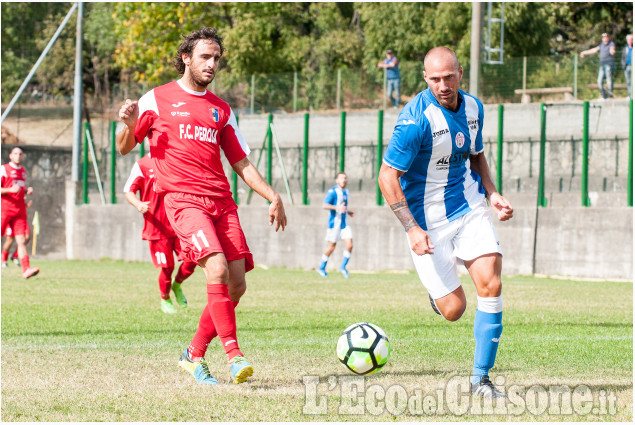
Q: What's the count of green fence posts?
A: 12